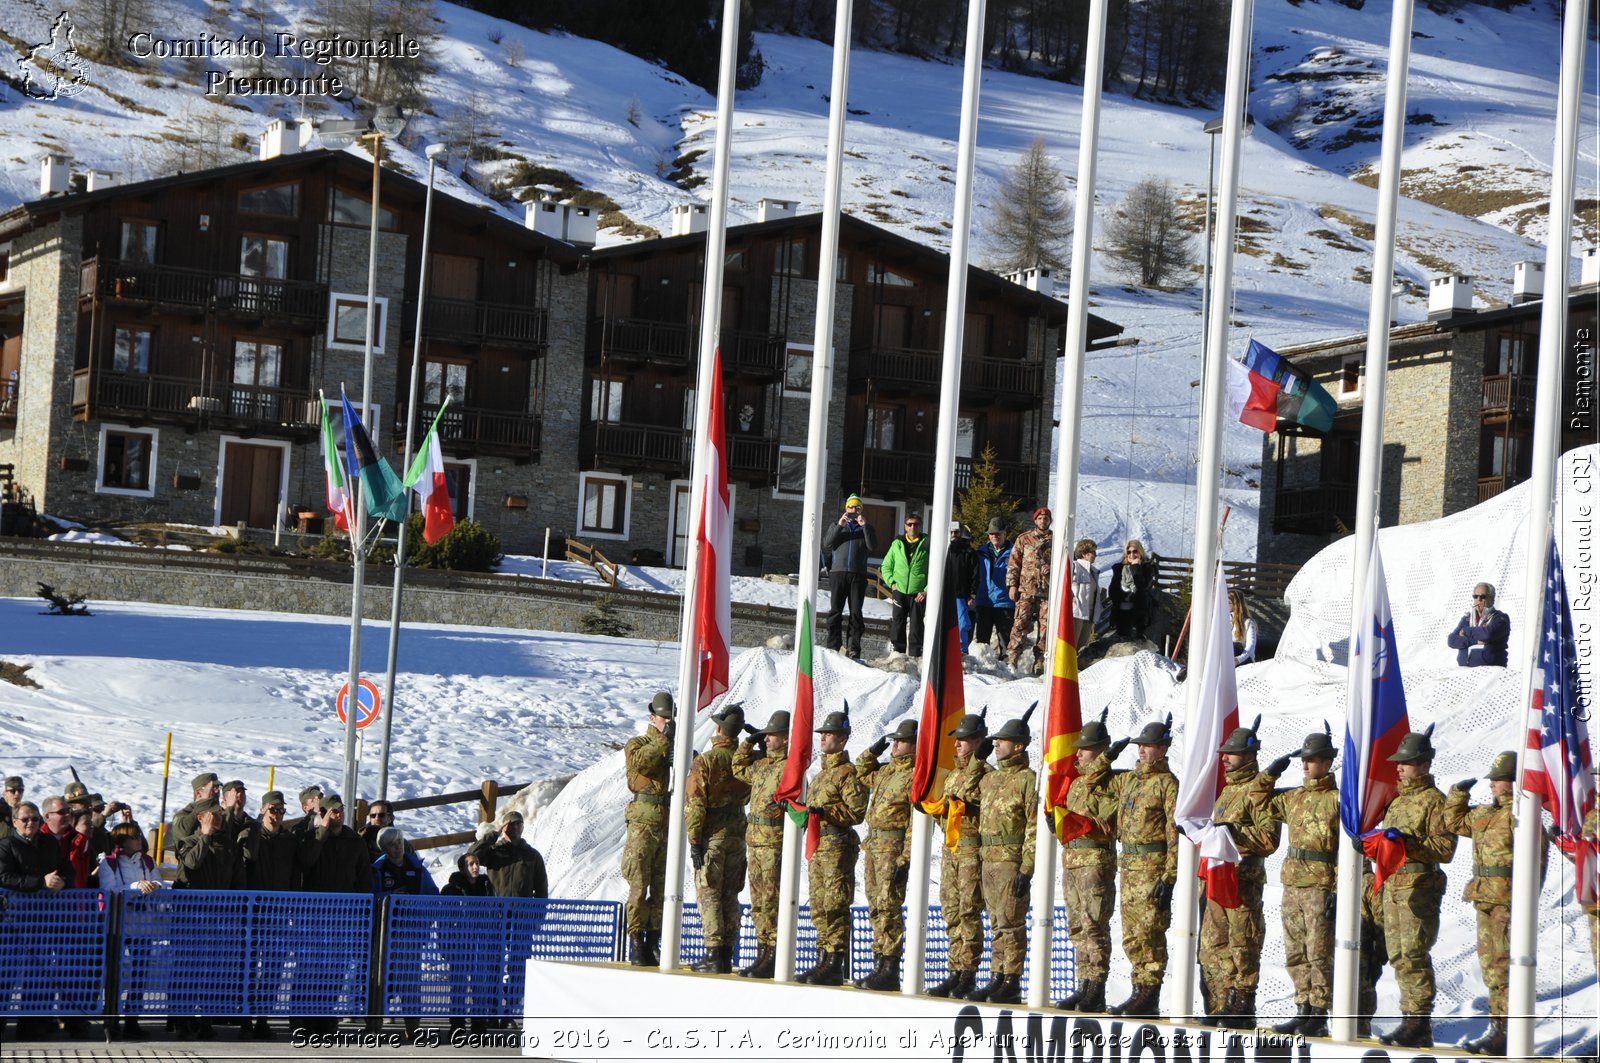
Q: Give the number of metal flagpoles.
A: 7